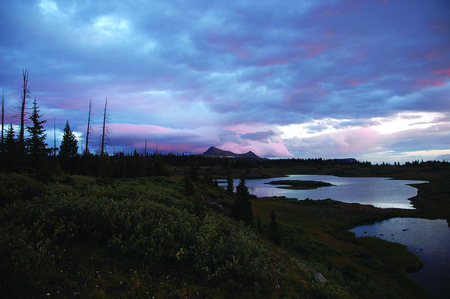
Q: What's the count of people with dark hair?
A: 0